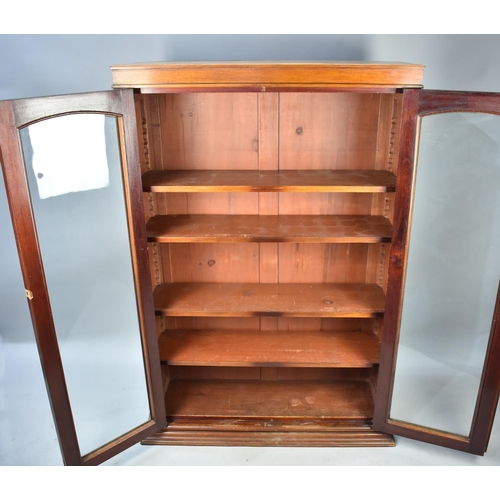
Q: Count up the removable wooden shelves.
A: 4